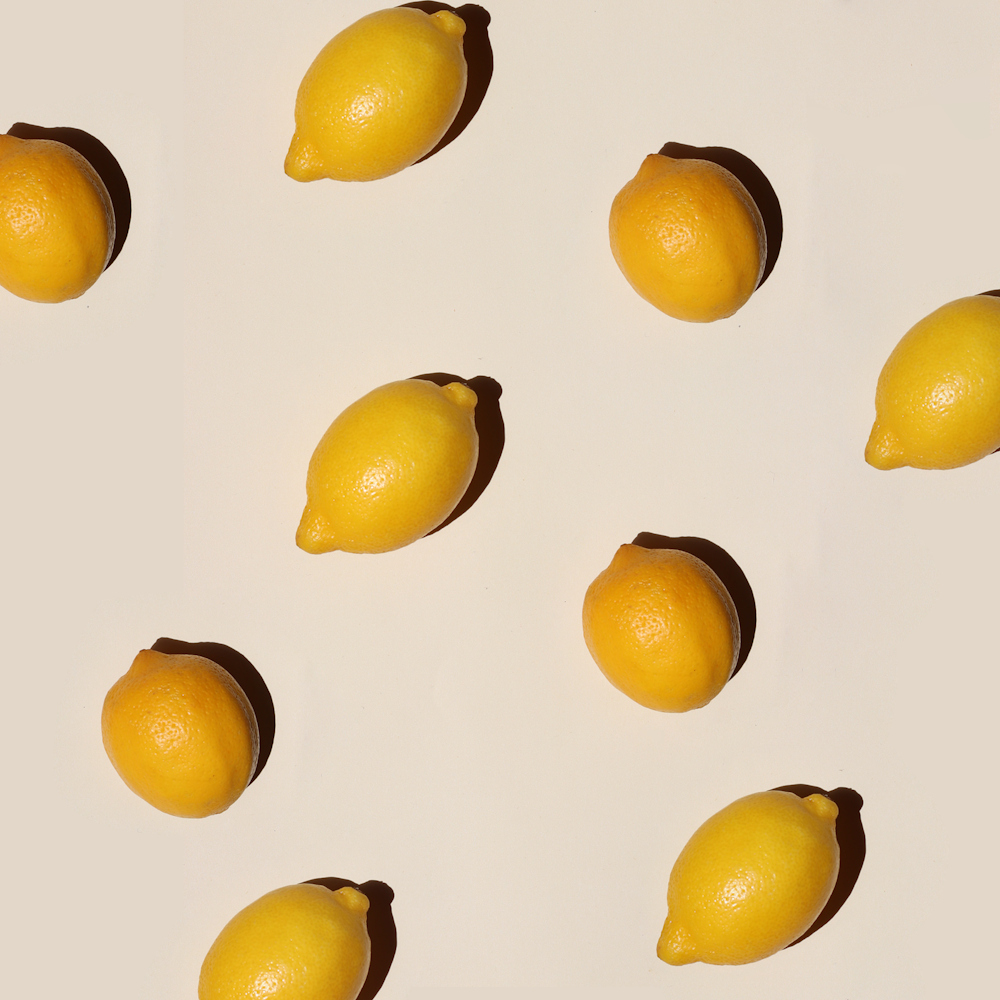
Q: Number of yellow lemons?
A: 5